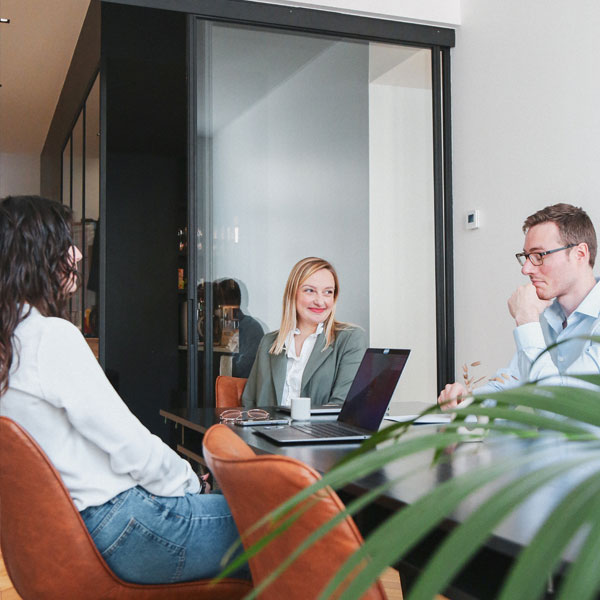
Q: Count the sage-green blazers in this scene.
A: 1